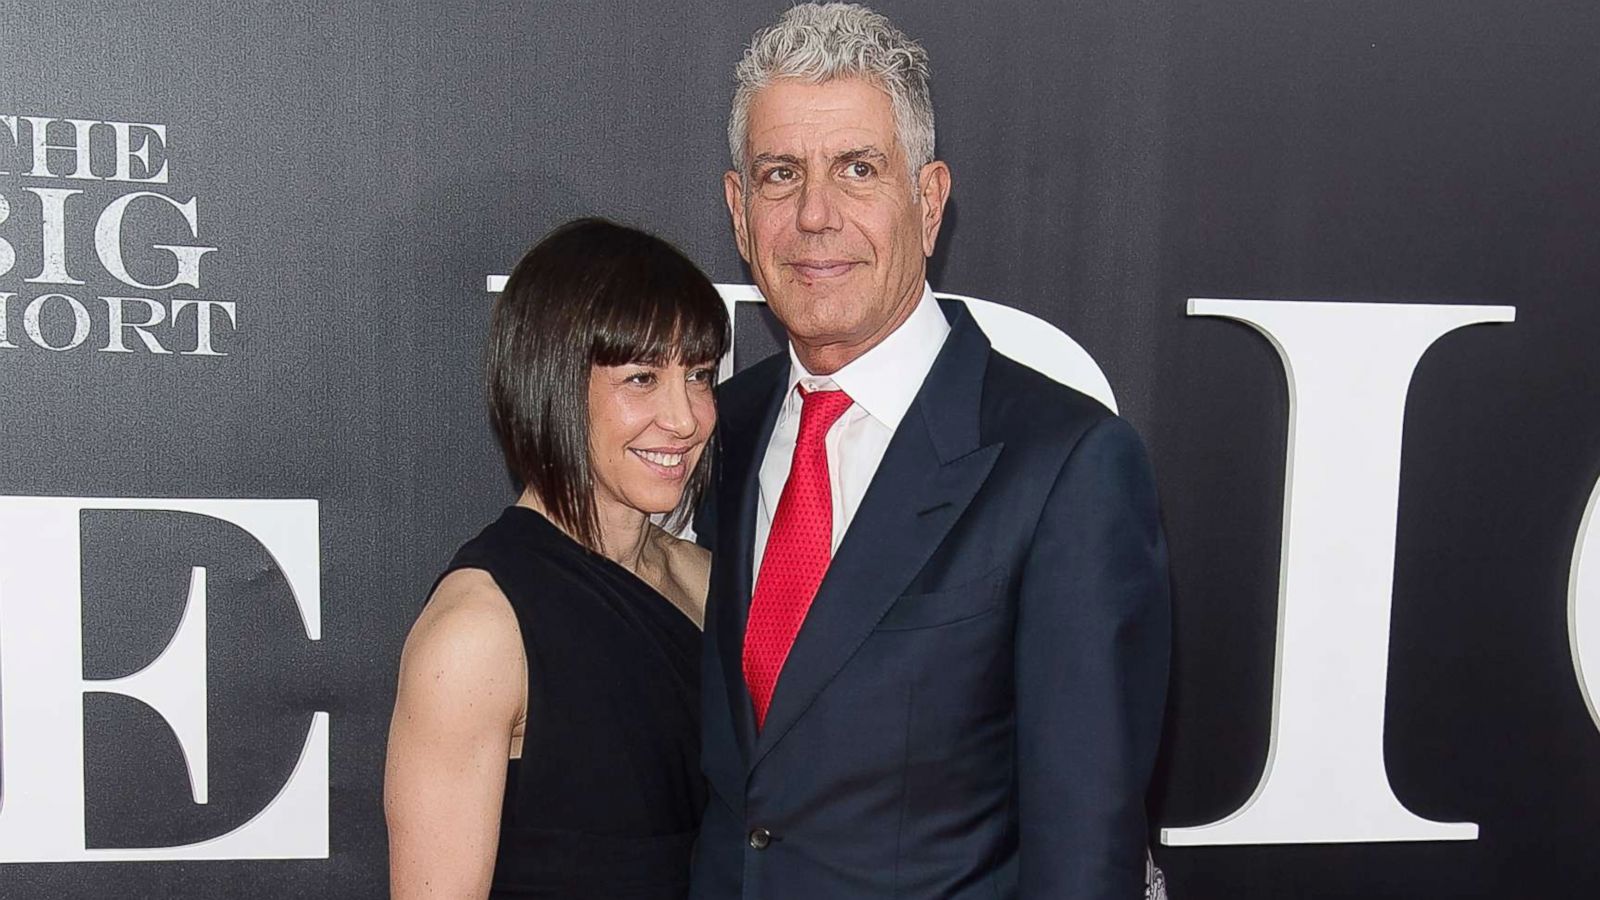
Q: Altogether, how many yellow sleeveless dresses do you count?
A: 0